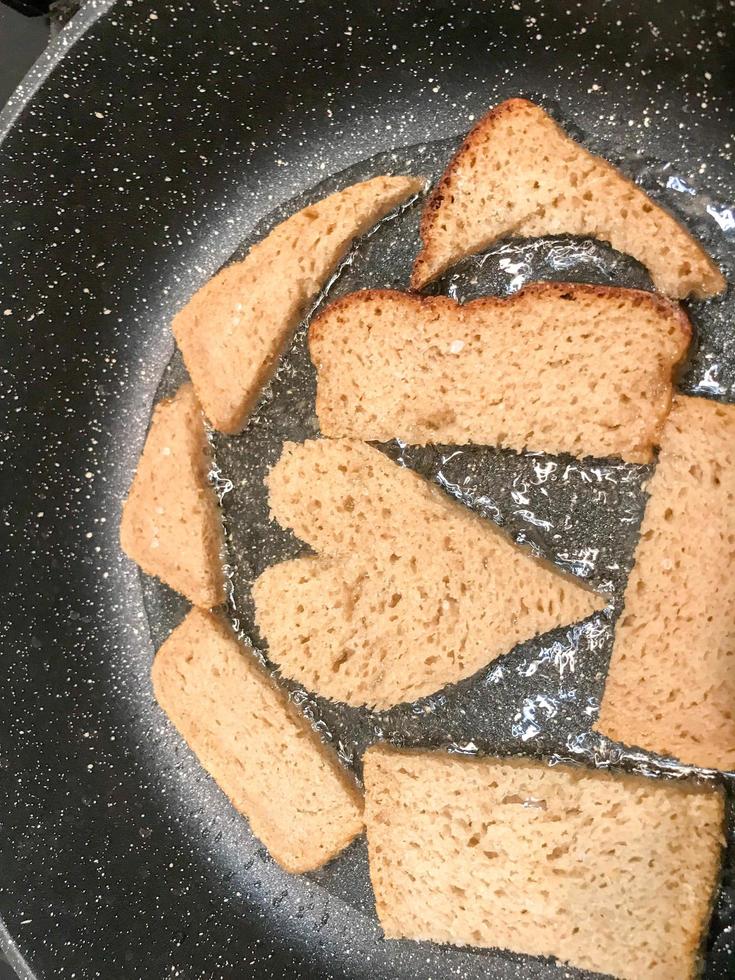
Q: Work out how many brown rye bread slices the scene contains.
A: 8